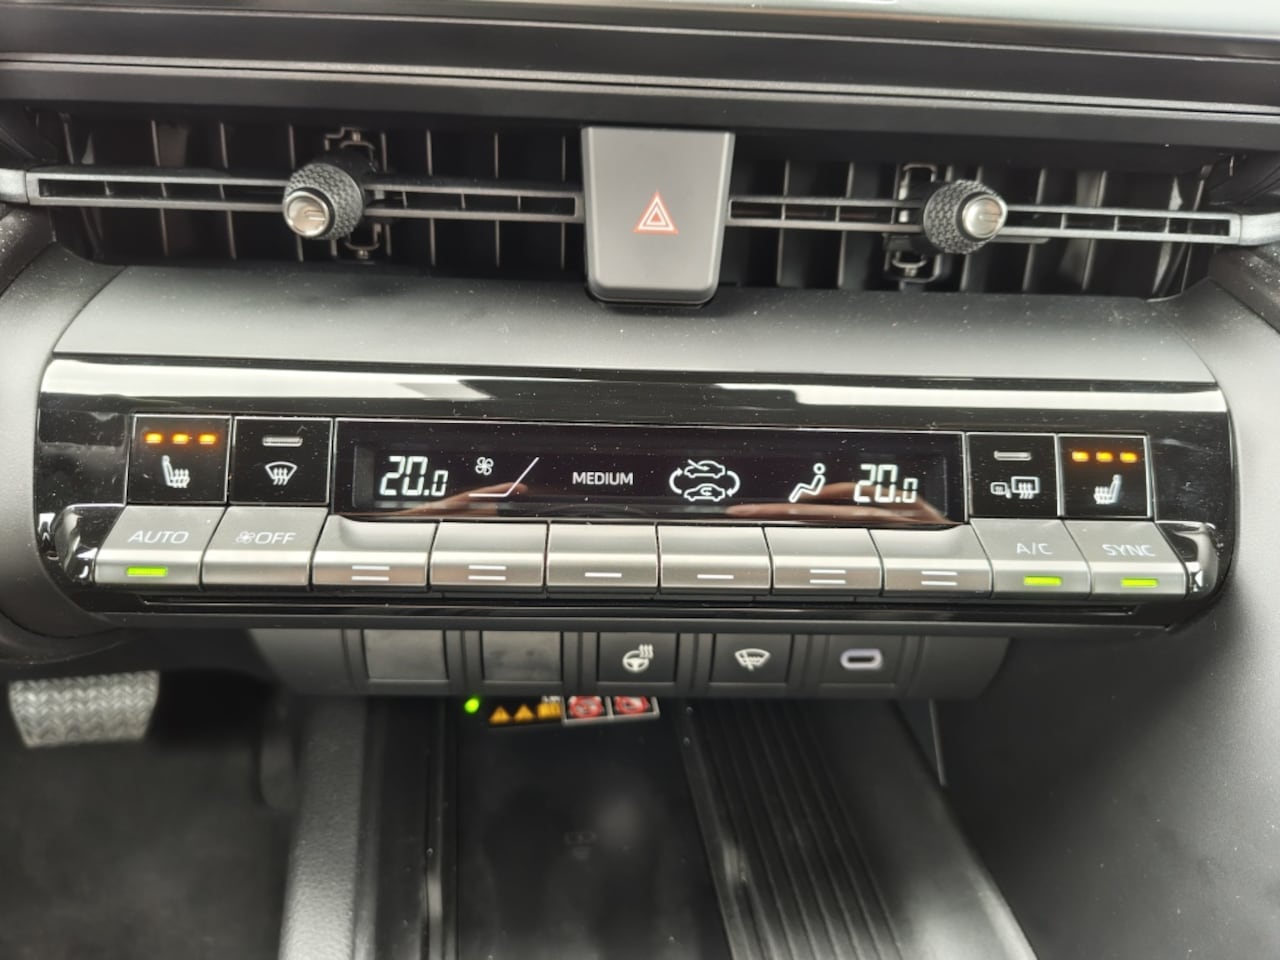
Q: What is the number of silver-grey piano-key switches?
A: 10